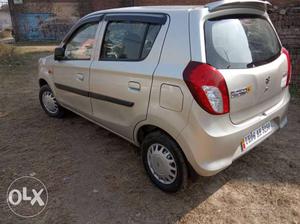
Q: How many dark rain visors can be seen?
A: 2